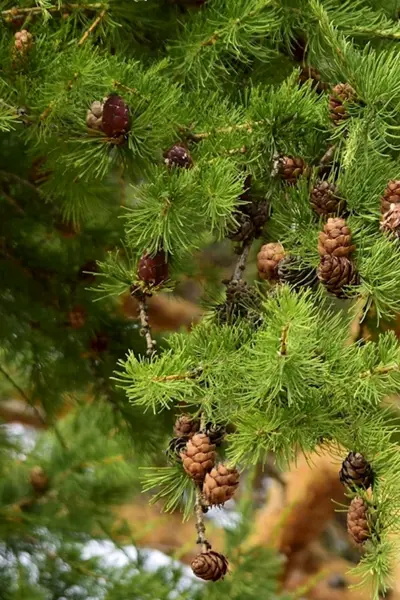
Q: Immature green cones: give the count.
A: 0